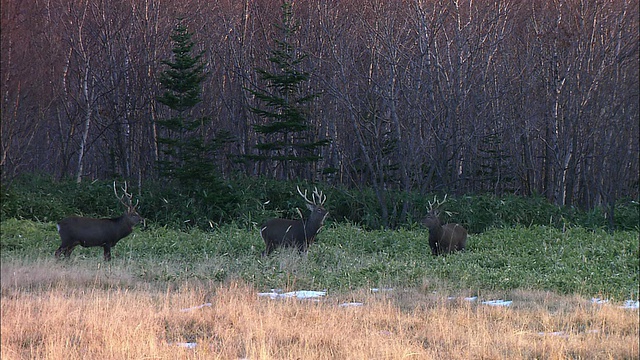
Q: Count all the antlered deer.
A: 3